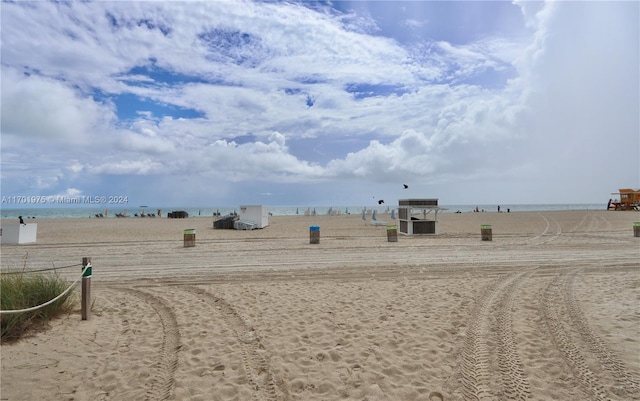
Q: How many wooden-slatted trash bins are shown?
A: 5